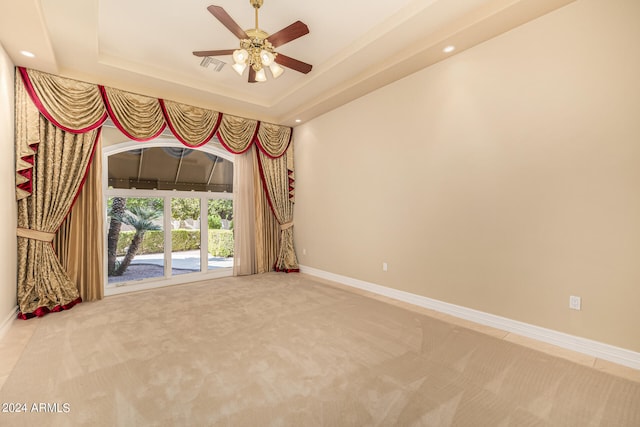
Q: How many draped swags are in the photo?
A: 5